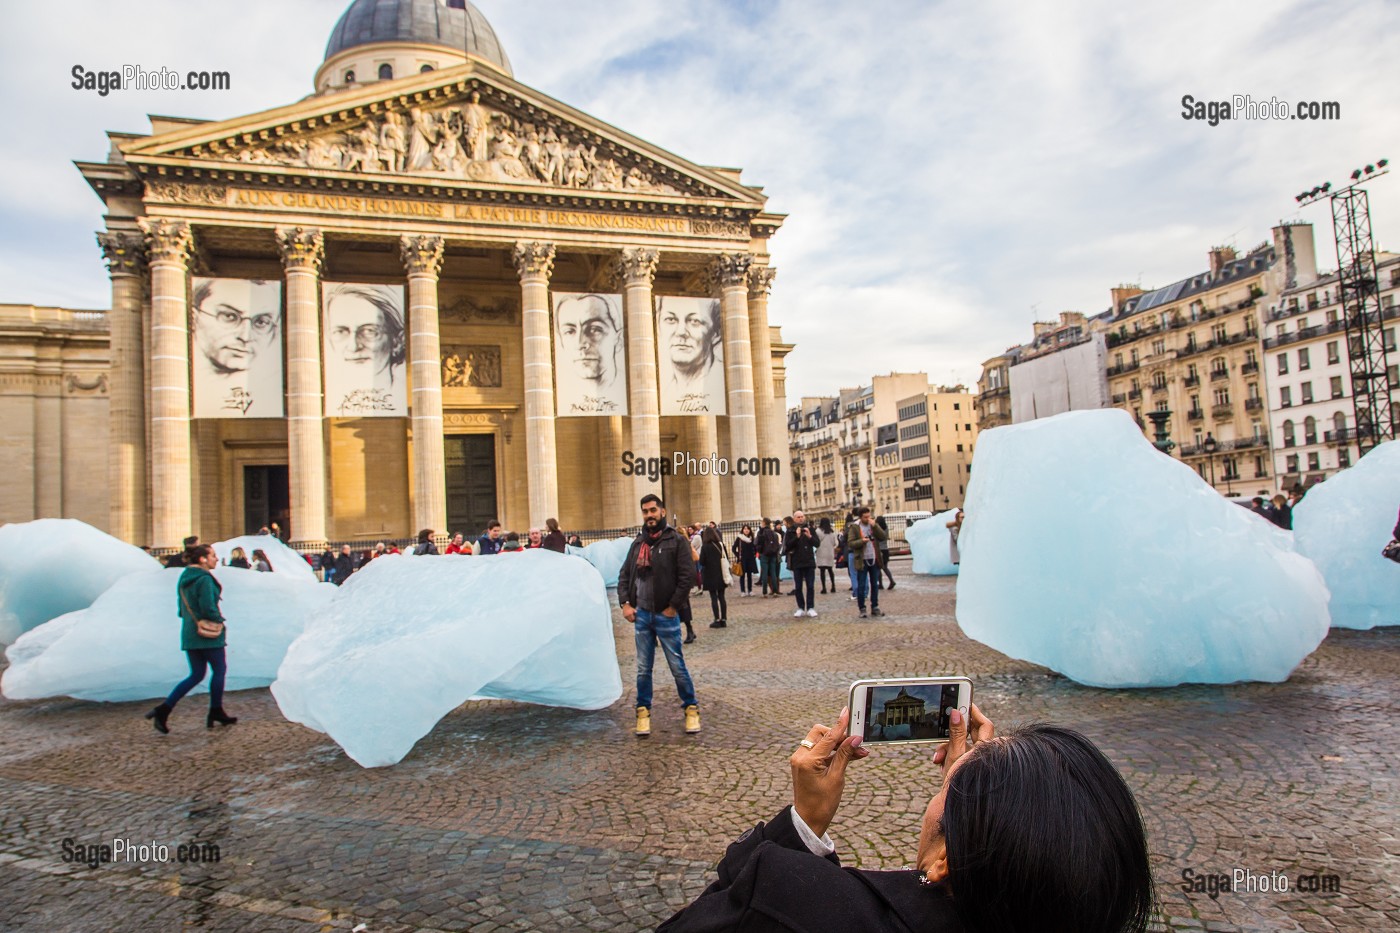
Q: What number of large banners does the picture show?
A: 4